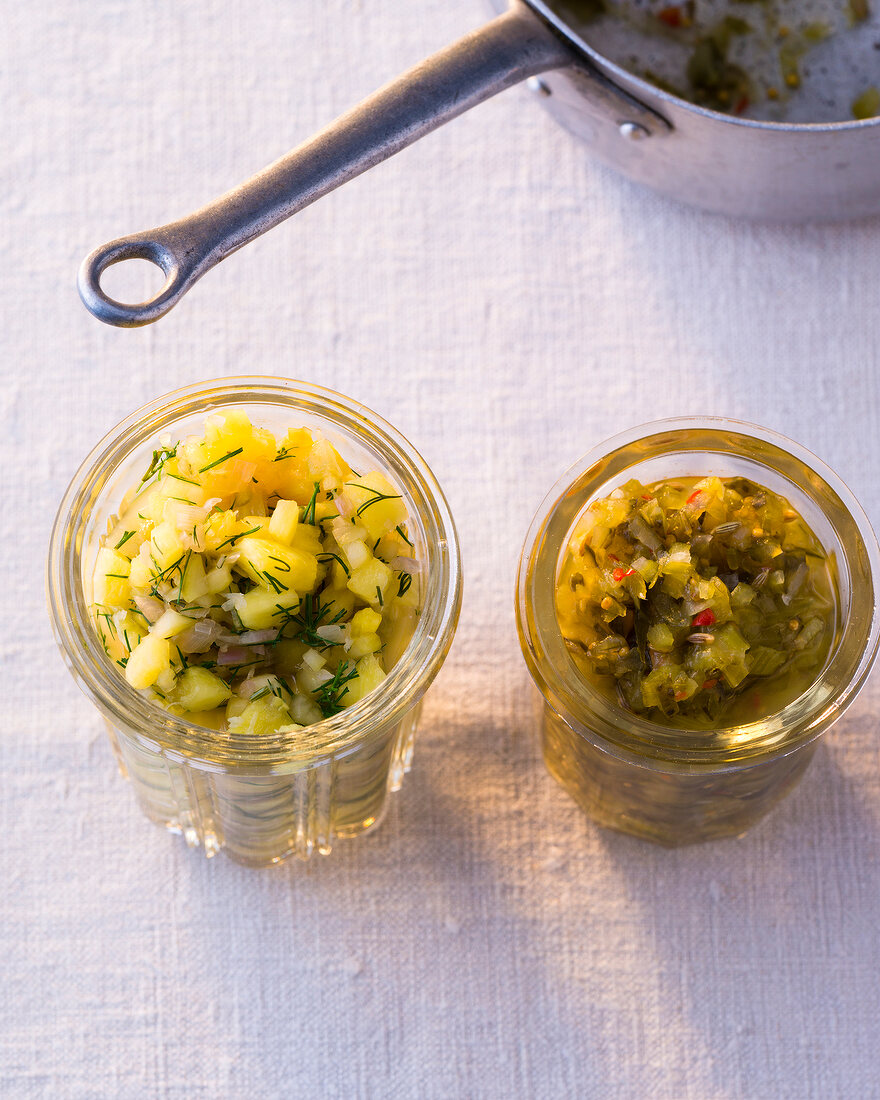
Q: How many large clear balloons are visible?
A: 0